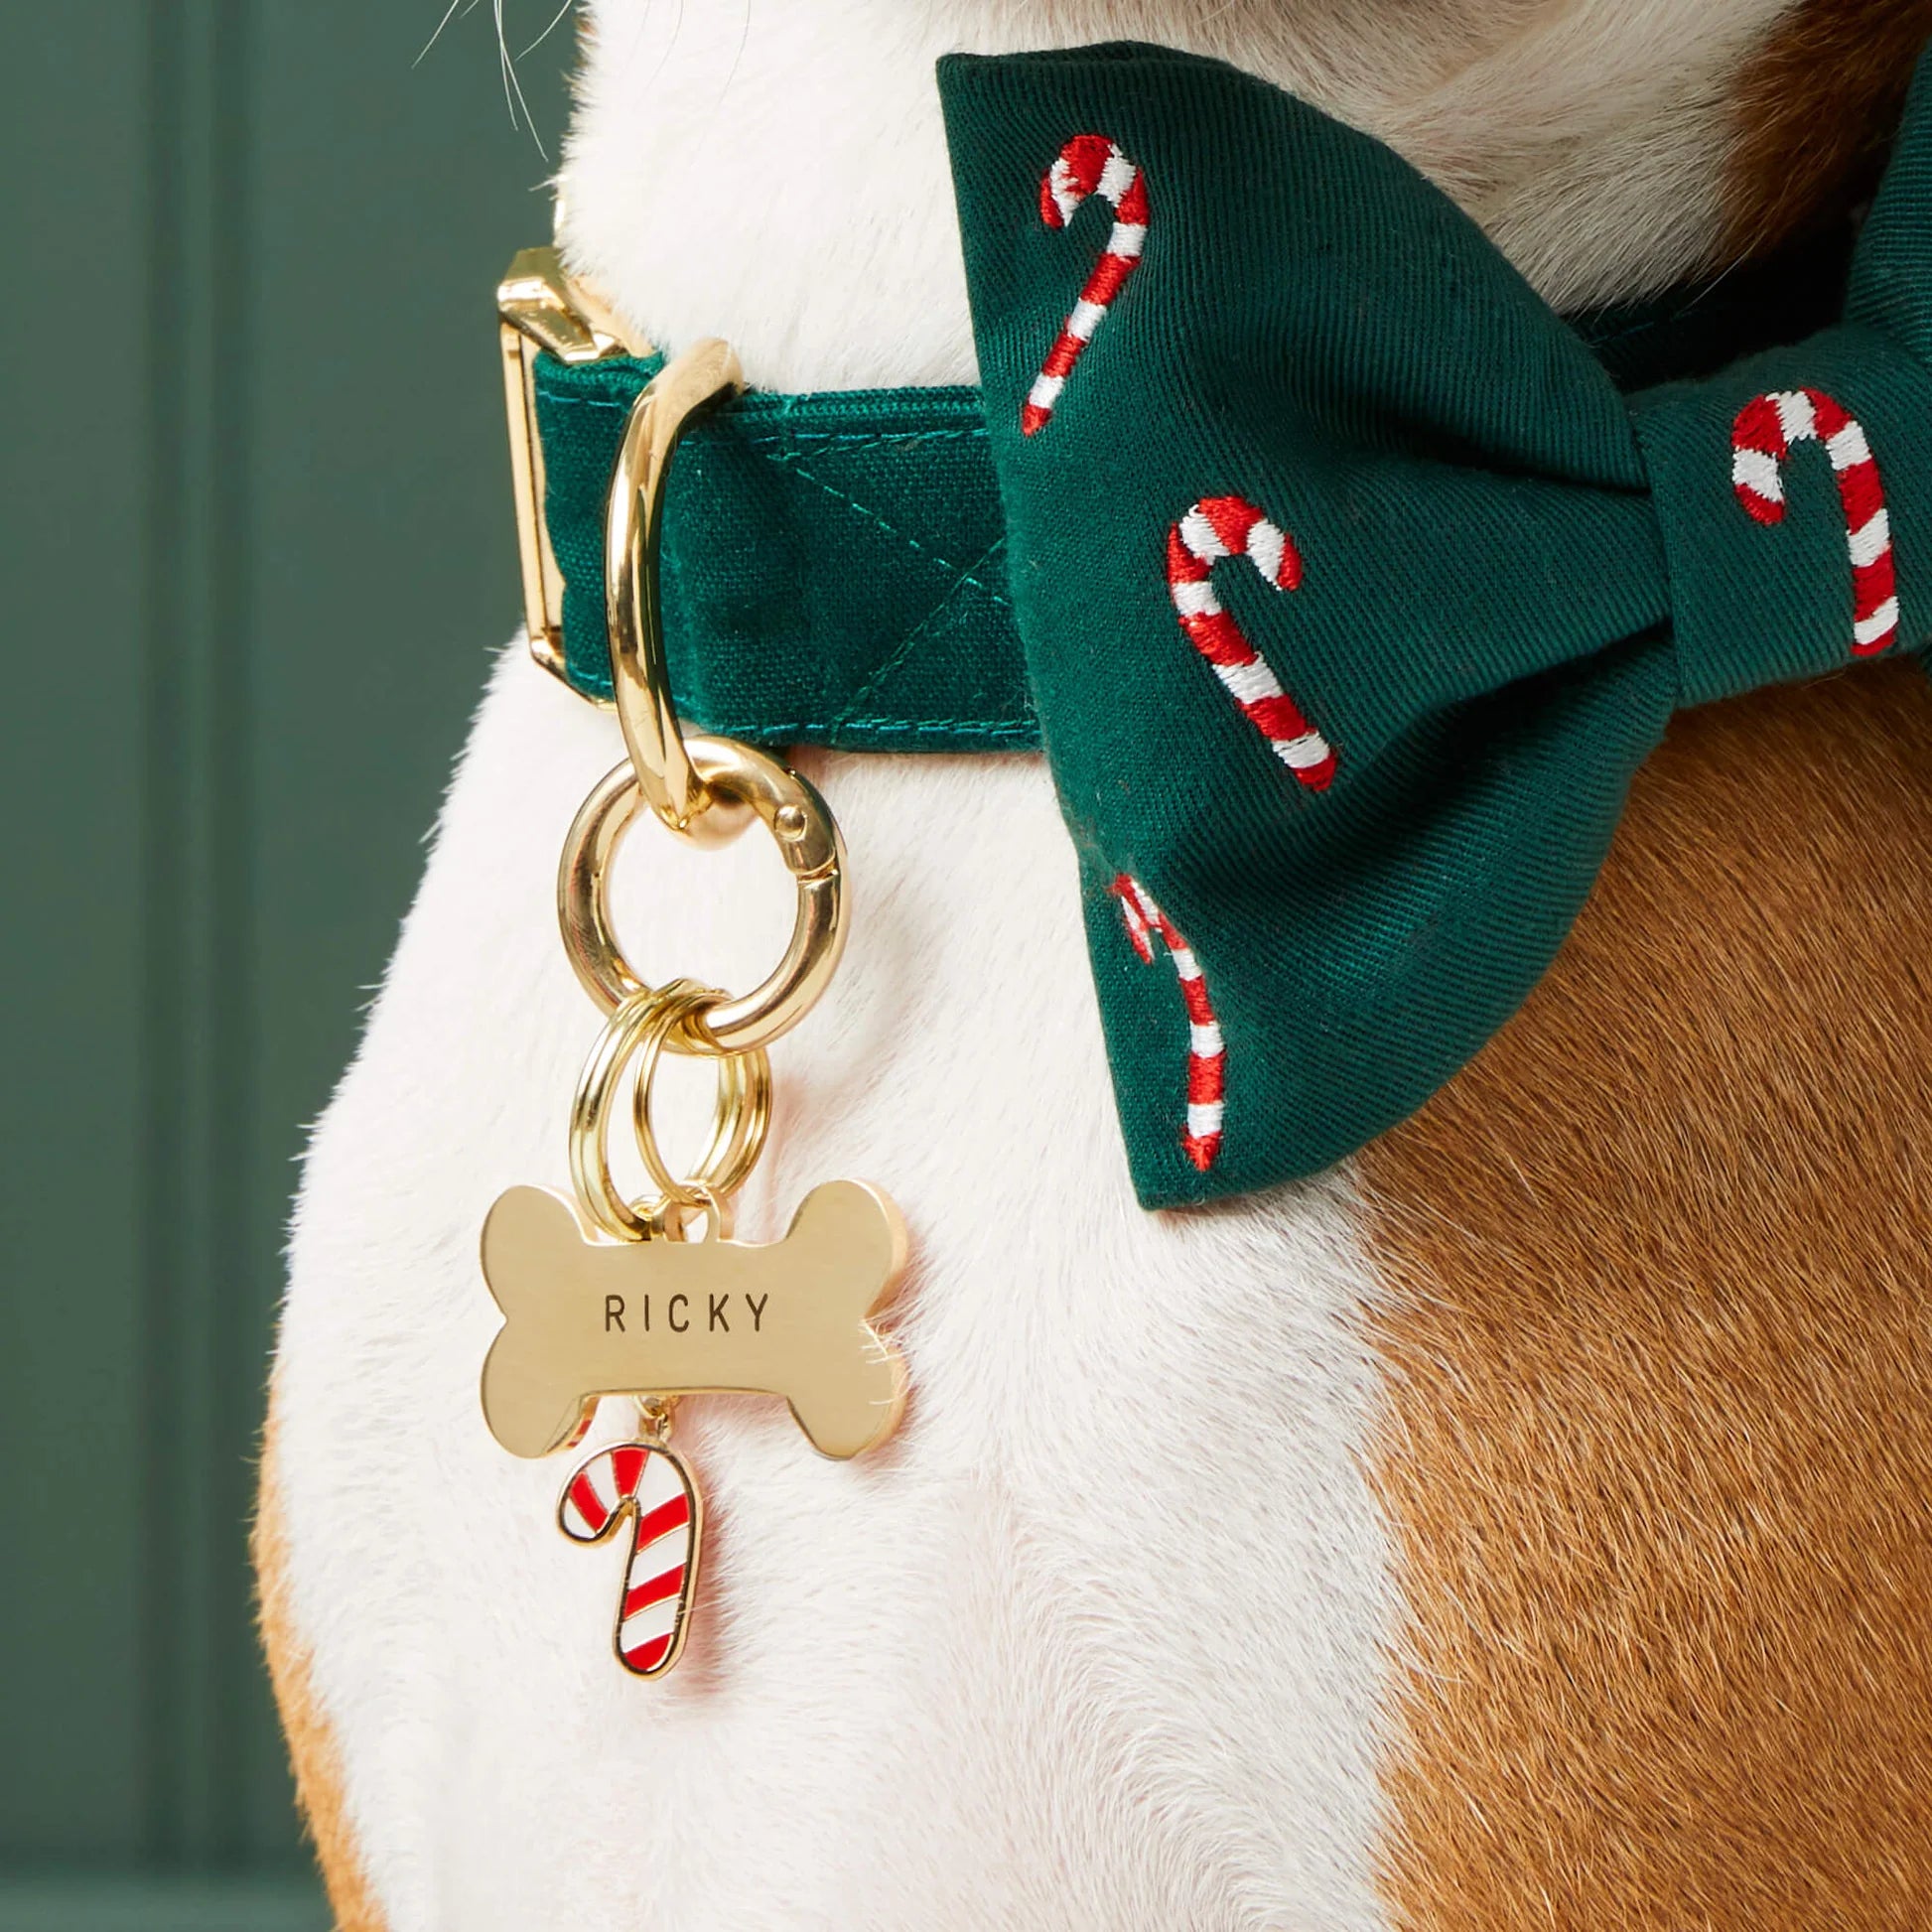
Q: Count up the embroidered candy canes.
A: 4